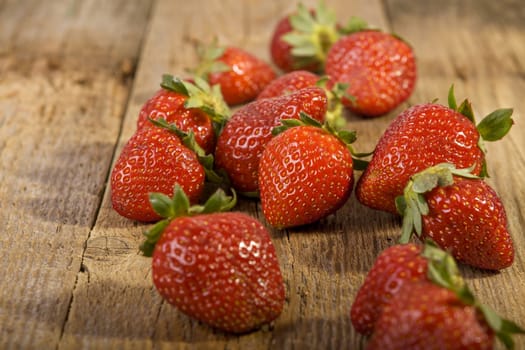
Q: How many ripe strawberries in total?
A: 13